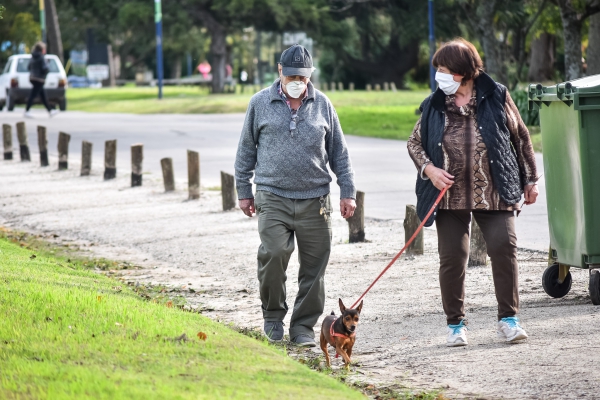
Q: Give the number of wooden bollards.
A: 13